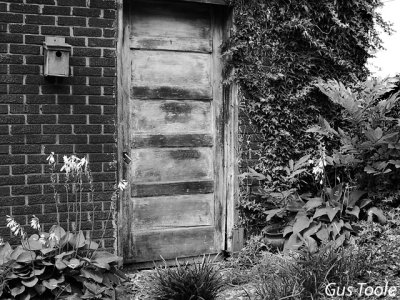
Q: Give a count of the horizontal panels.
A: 5